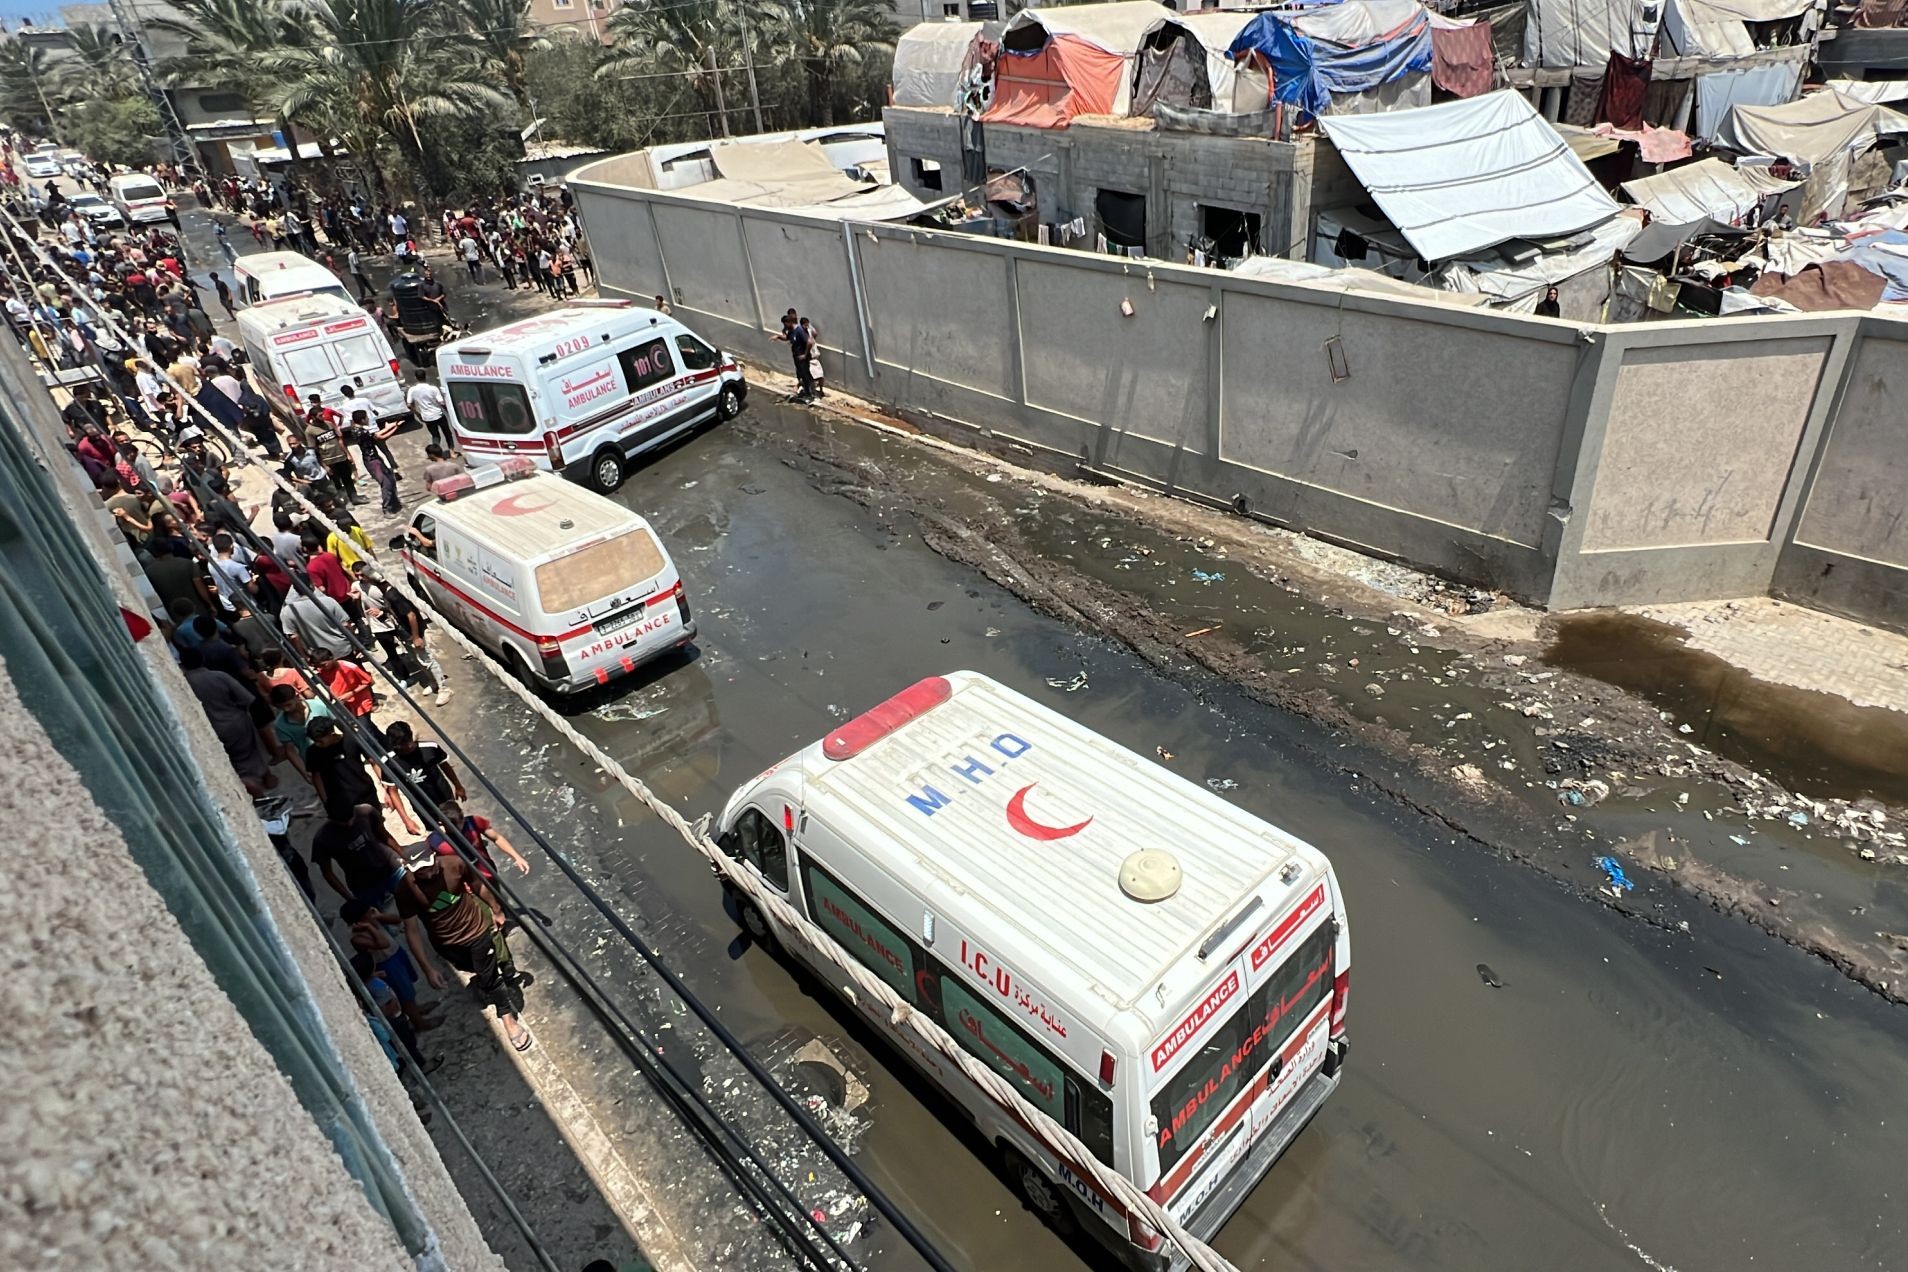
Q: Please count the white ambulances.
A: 6